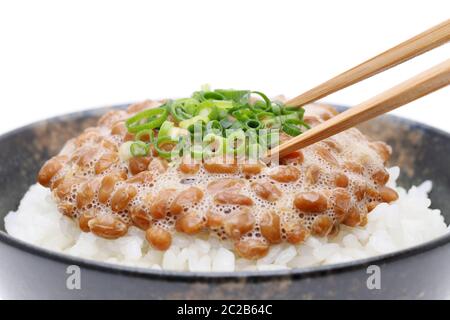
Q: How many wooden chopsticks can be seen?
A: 2